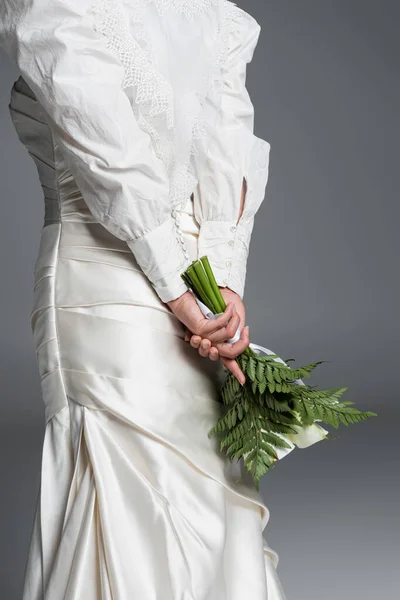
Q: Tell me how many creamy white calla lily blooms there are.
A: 2